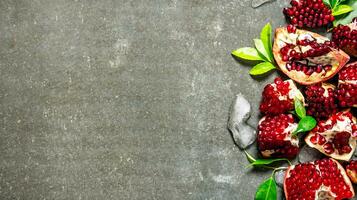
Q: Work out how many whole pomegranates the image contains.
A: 0